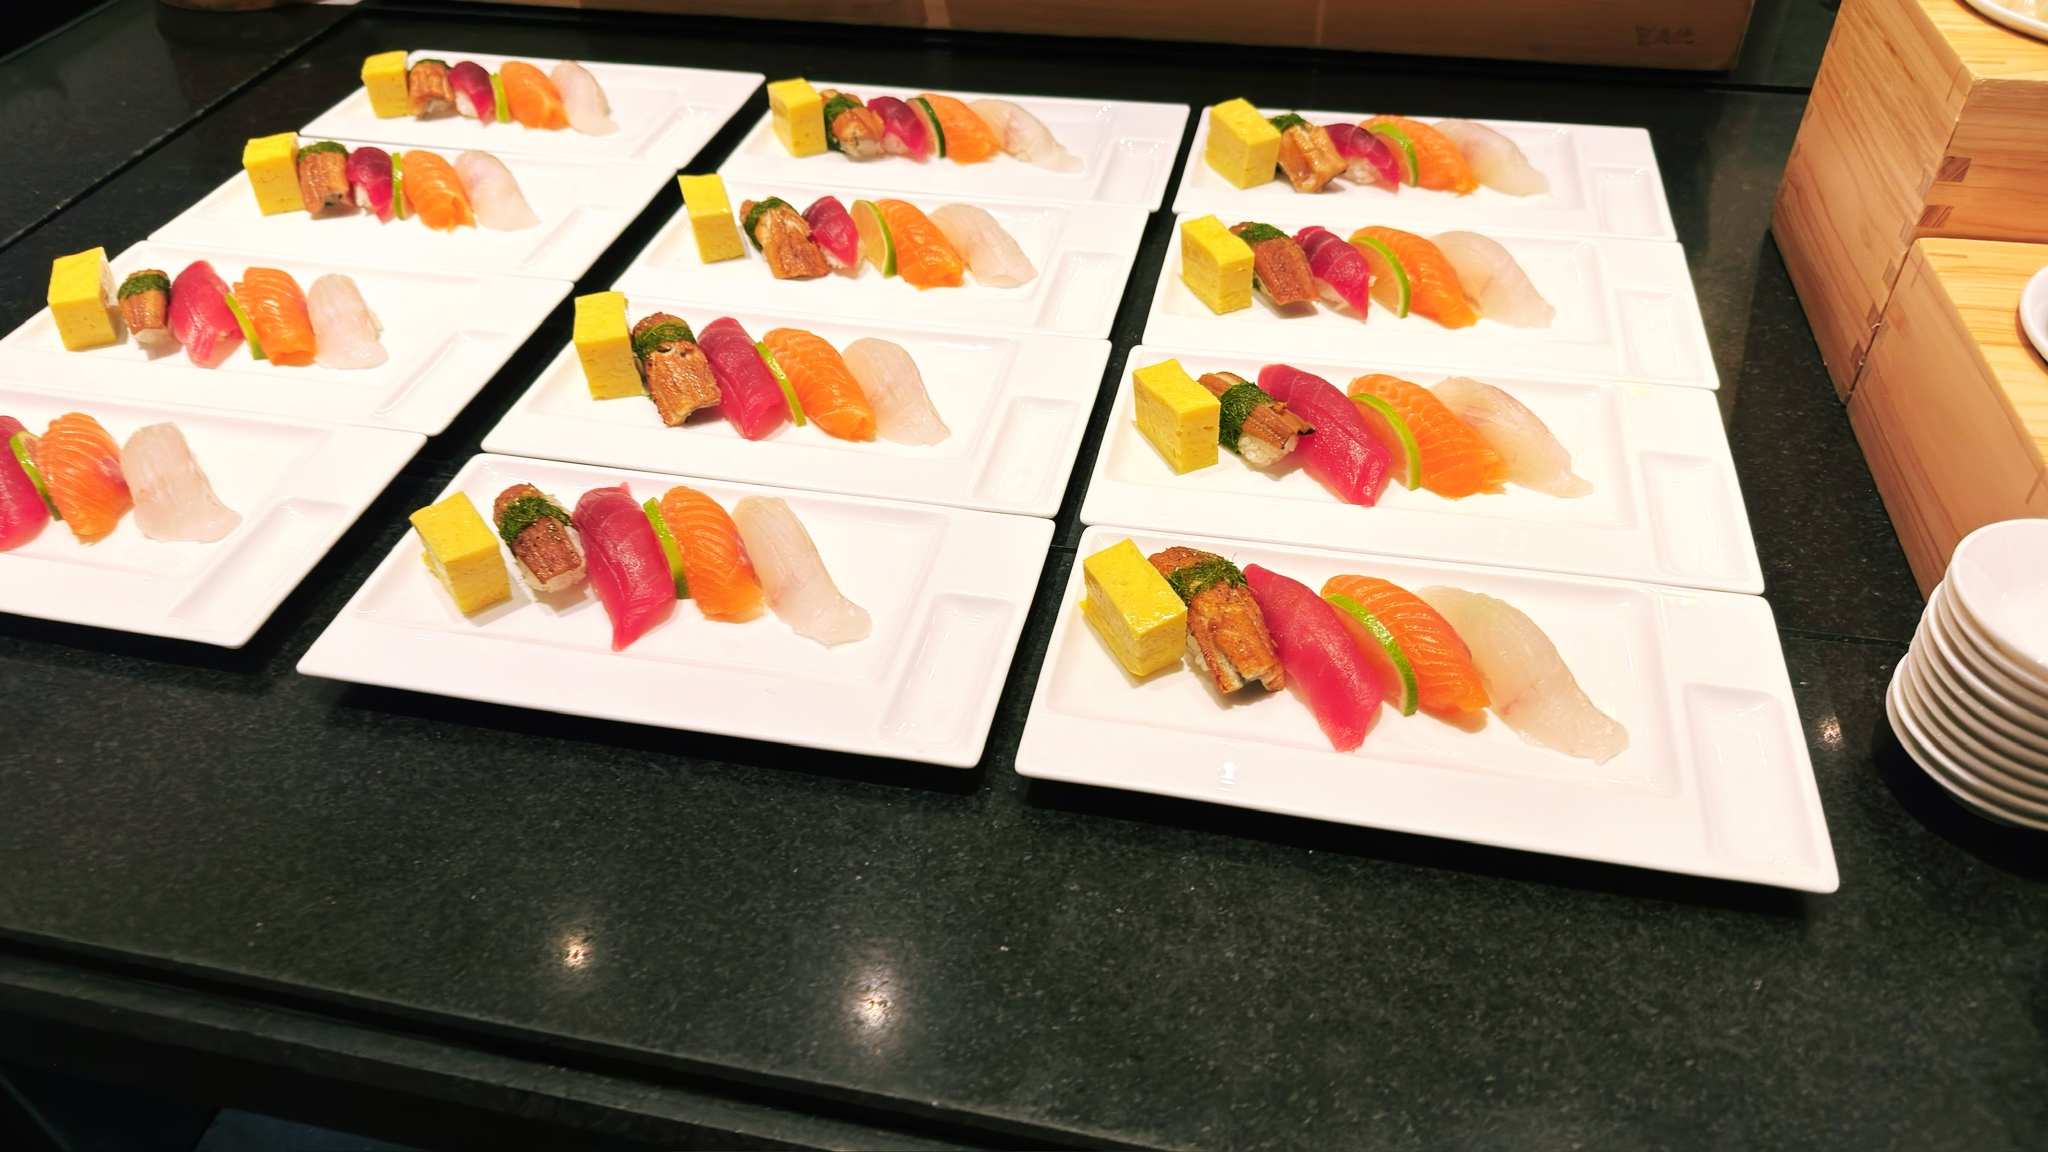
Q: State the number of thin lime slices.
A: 12